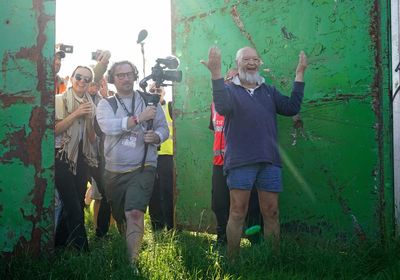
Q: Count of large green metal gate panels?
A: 2